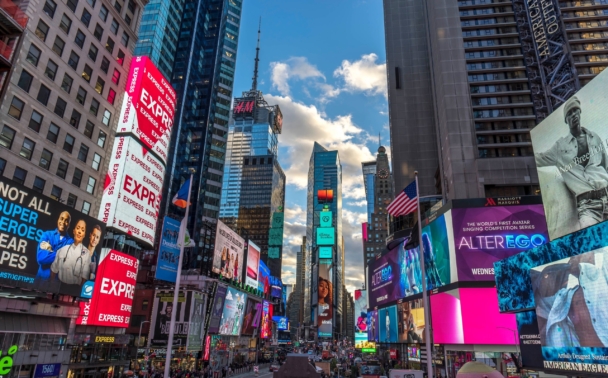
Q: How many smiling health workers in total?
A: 3